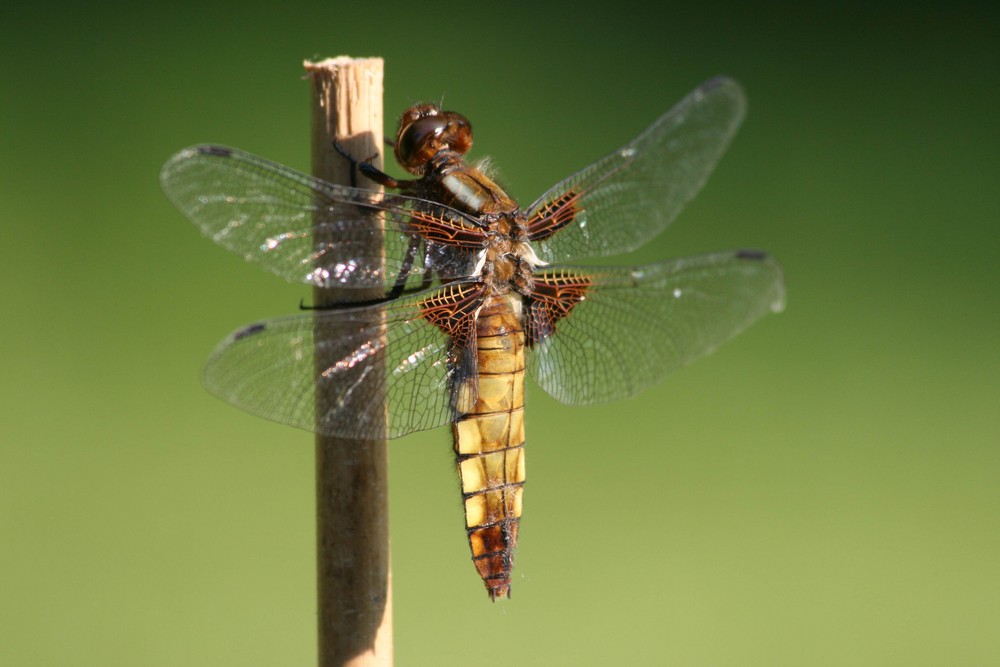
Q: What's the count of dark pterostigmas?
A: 4